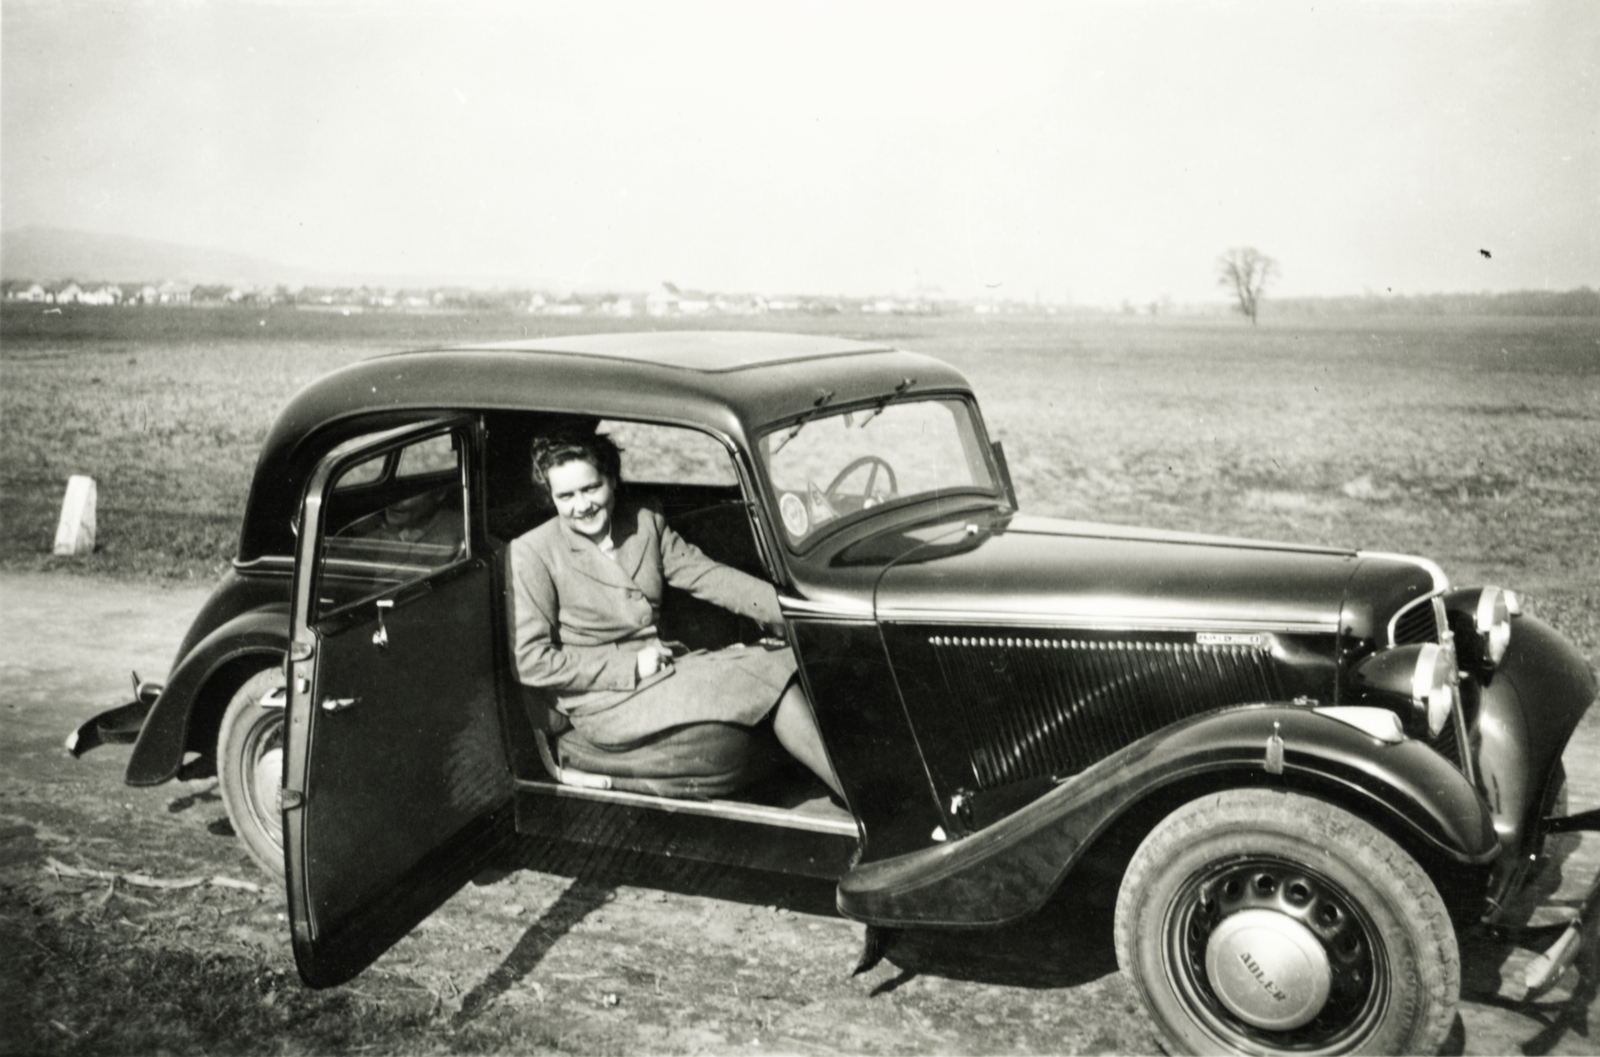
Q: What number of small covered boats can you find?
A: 0